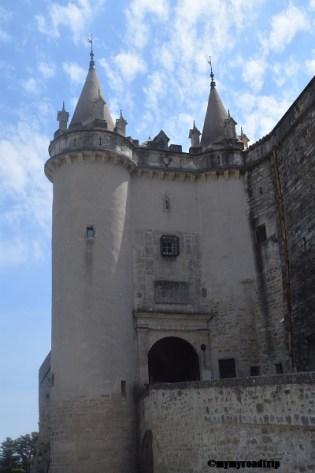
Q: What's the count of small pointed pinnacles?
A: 6